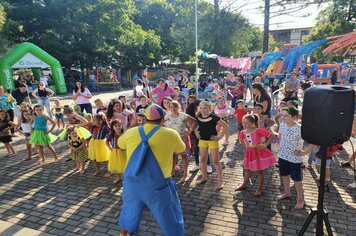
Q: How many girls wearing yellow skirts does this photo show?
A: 2